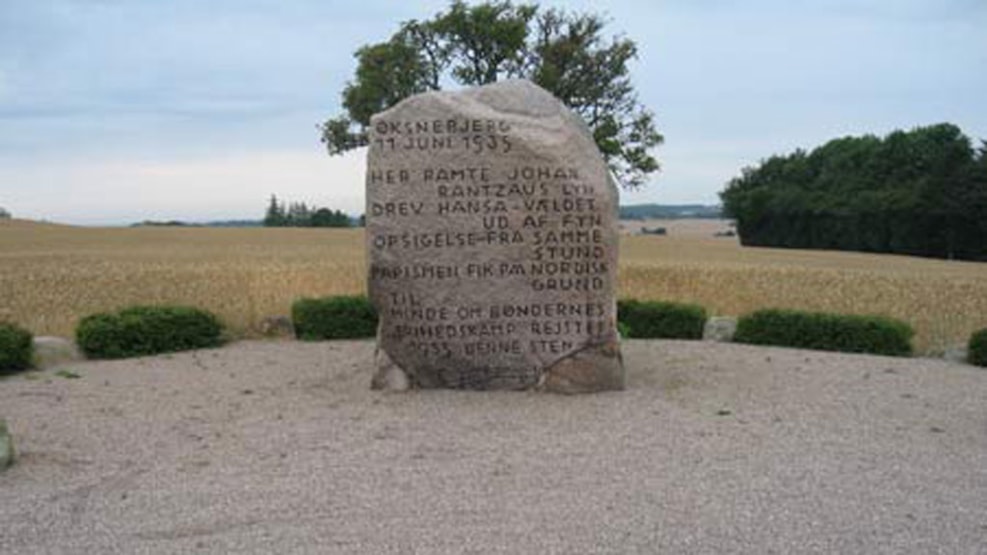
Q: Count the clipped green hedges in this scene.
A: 6